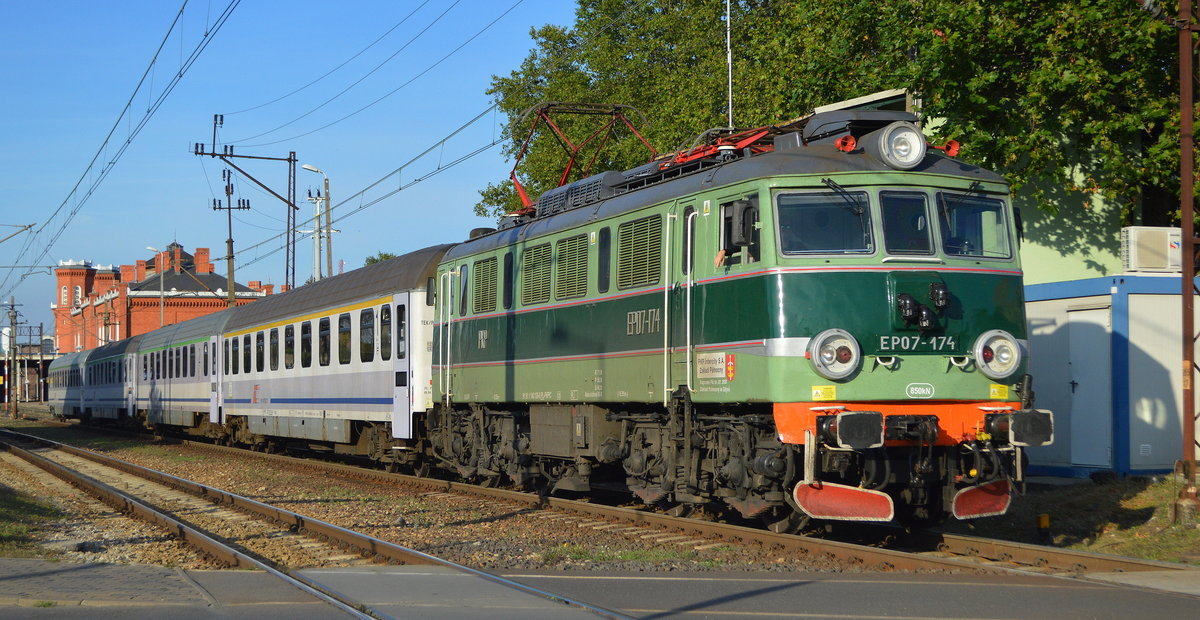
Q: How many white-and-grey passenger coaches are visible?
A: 4